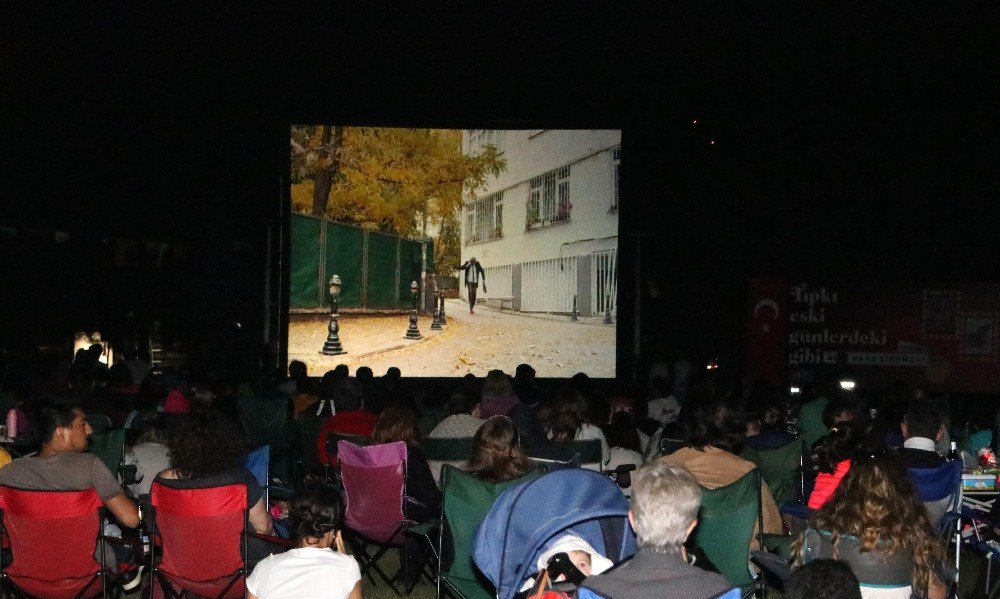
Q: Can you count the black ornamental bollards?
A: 6